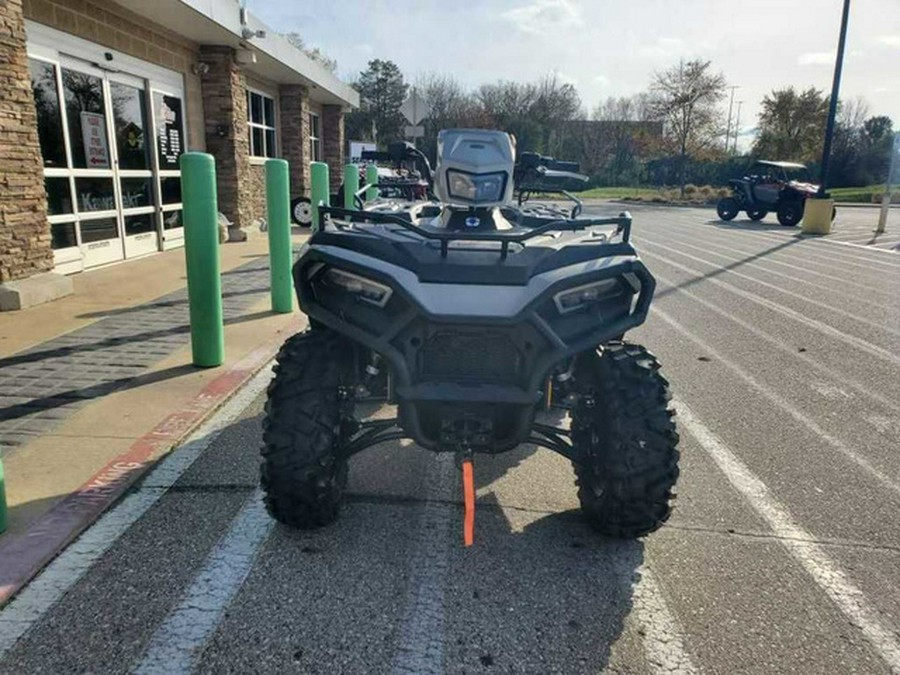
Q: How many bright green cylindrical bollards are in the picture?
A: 6